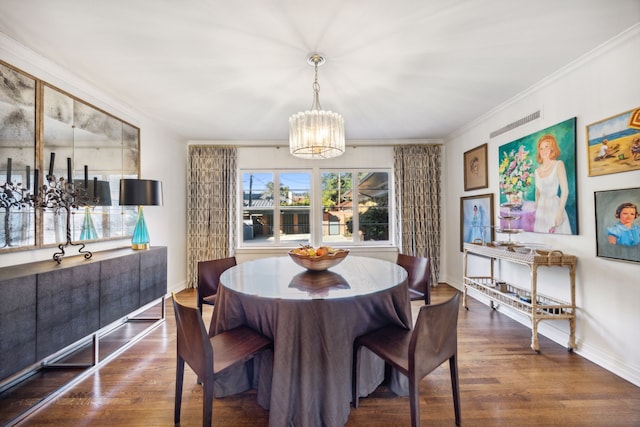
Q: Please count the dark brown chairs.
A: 4